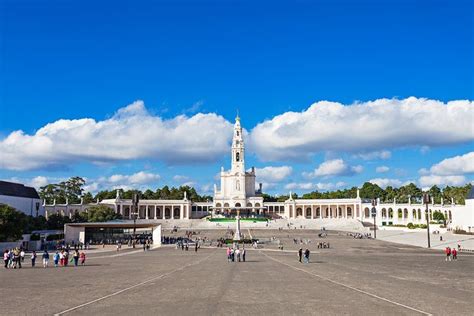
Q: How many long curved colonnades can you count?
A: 2